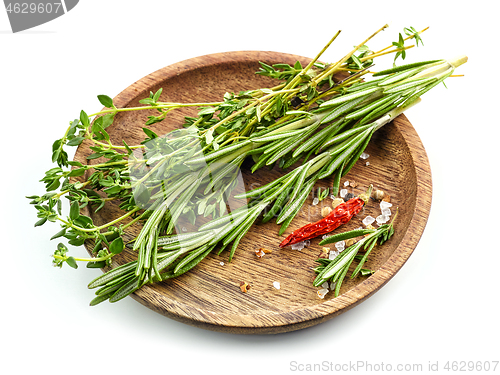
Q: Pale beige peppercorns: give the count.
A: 3